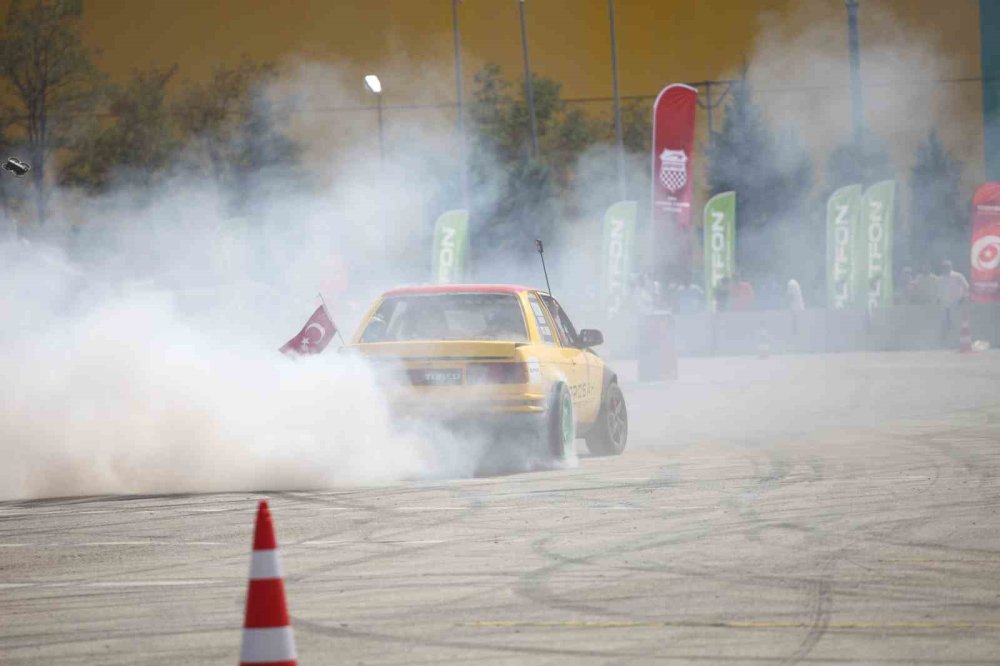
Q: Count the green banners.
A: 5